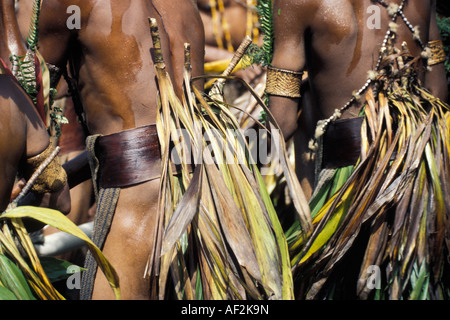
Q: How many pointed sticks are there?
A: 3